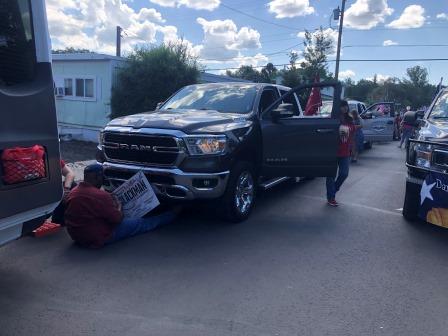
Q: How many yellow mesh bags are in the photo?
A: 0